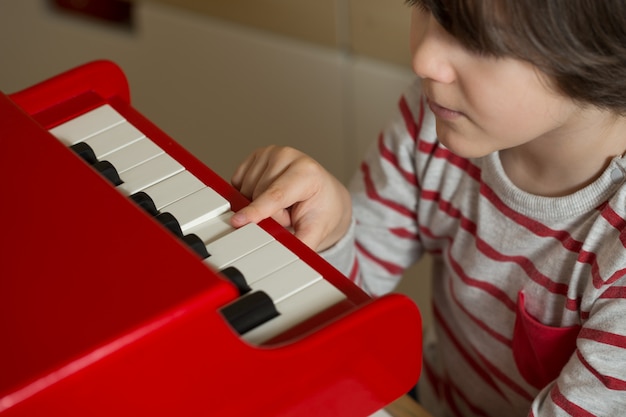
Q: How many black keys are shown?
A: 7